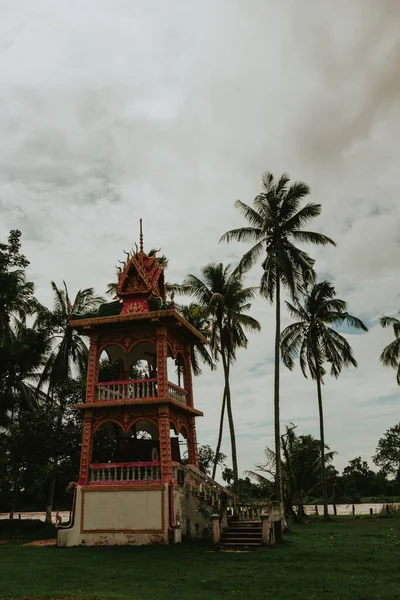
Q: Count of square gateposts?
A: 2